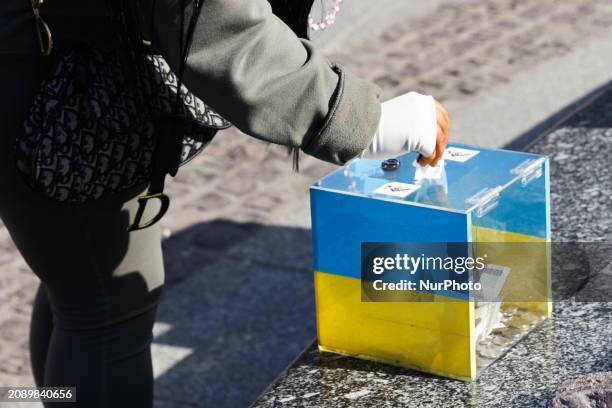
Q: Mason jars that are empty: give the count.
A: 0